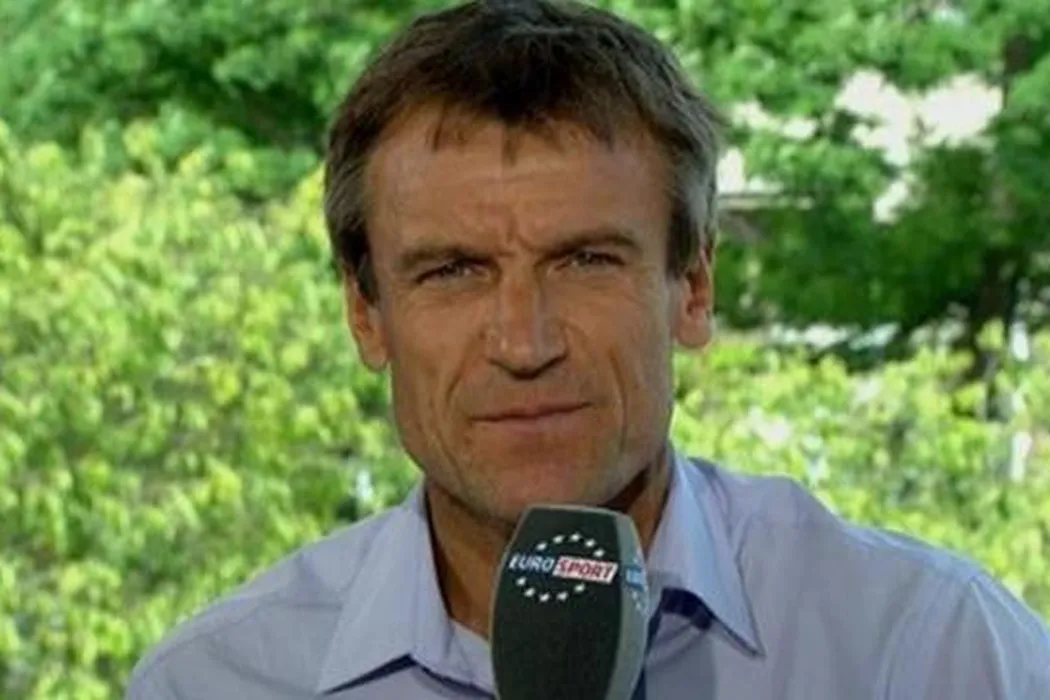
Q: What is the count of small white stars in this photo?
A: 10